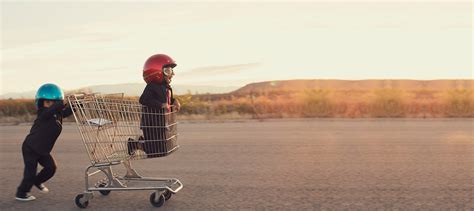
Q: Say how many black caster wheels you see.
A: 4